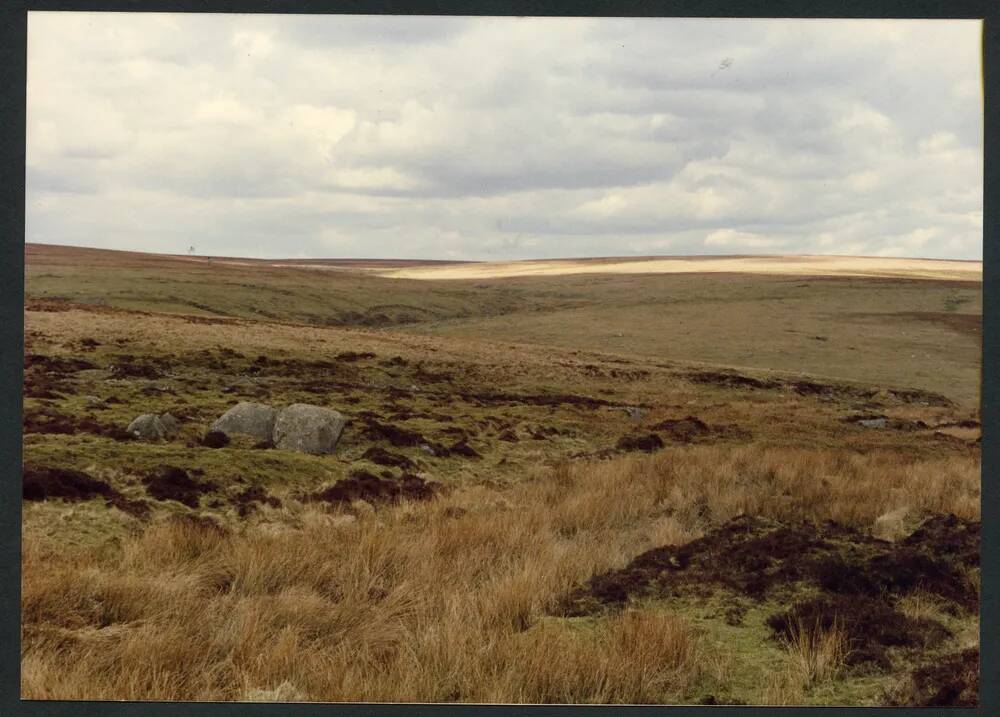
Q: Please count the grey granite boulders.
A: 3